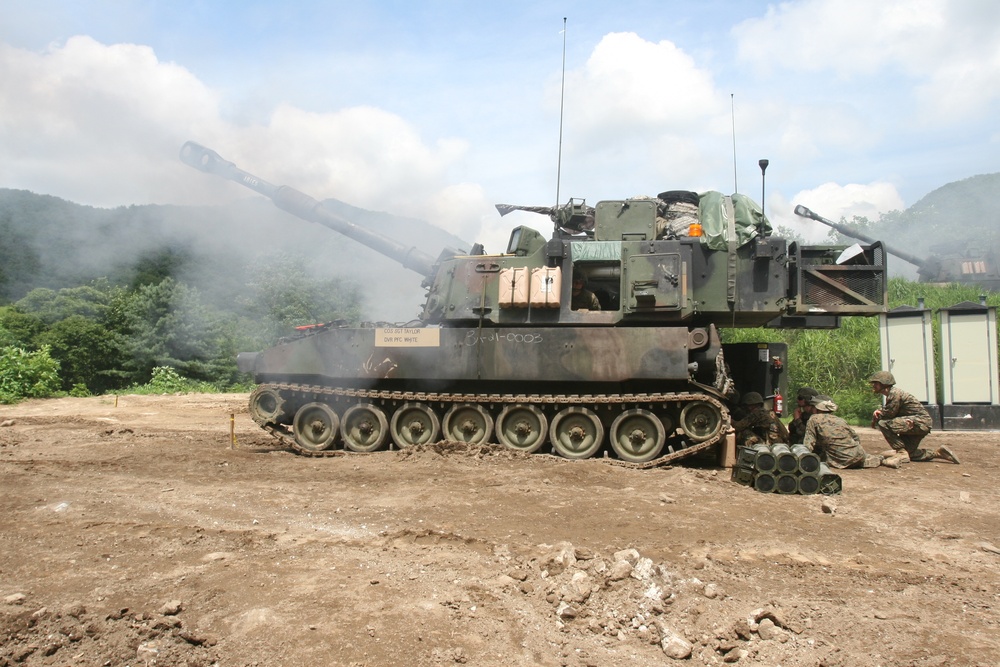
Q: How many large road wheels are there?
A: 7